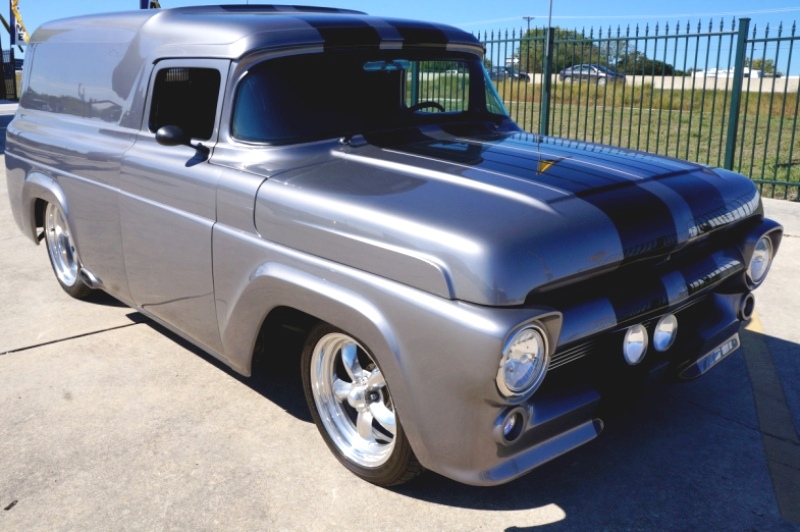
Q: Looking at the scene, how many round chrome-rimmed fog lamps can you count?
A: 2